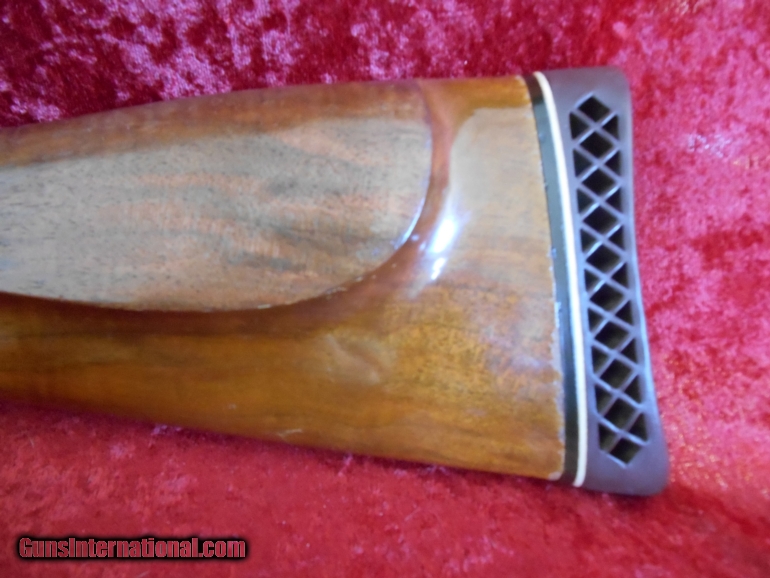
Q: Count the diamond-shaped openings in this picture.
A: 10